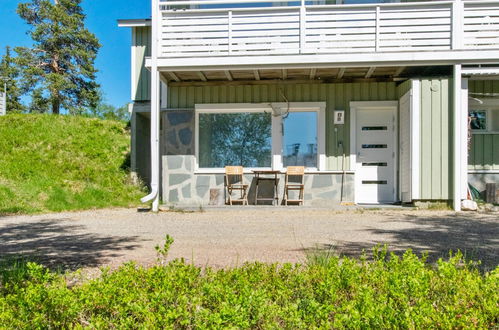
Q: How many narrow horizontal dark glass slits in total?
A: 4